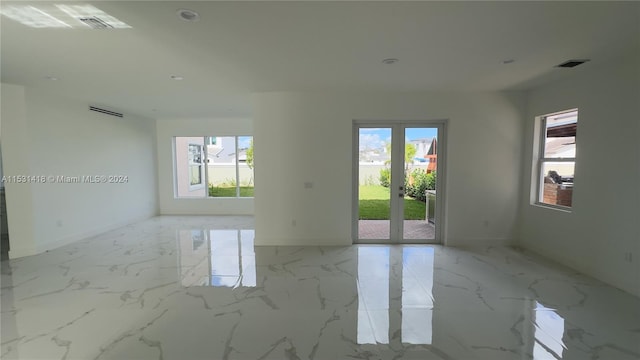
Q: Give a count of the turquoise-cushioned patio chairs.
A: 0